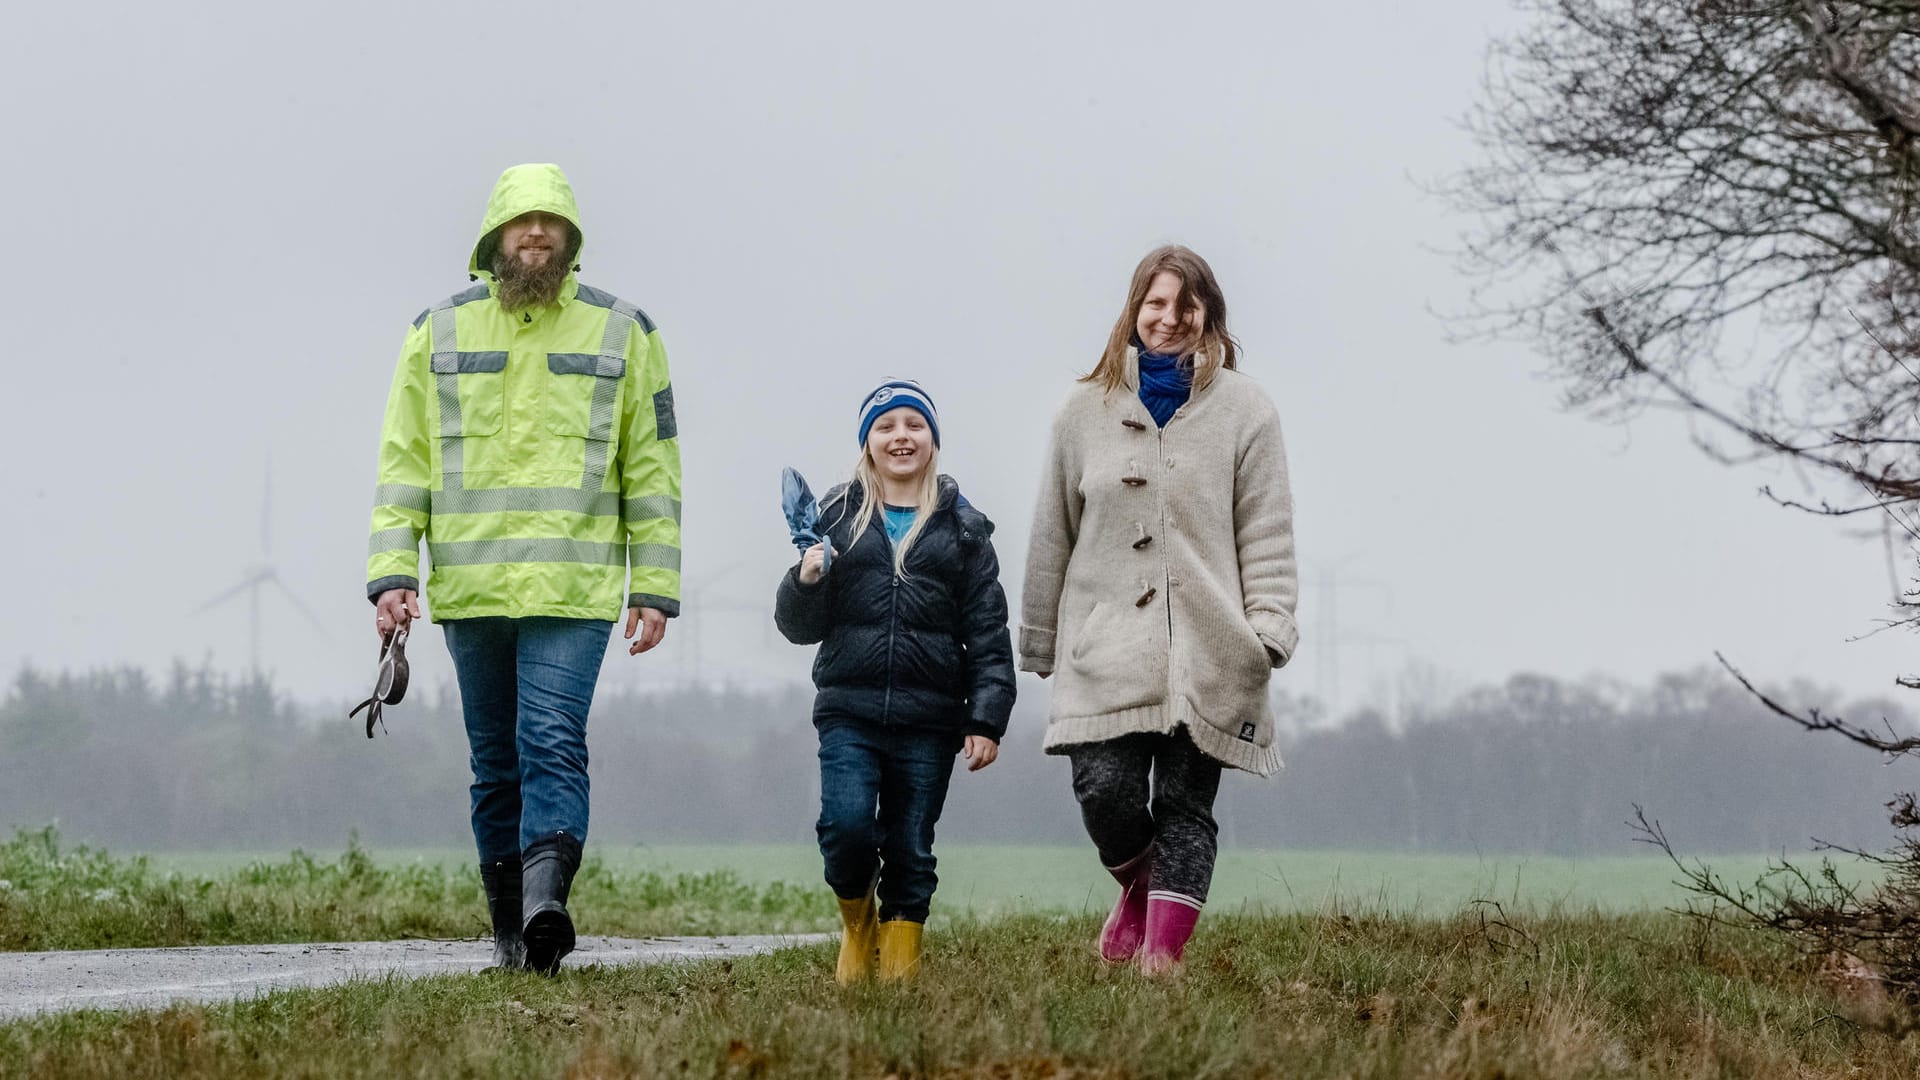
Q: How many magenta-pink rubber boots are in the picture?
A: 2